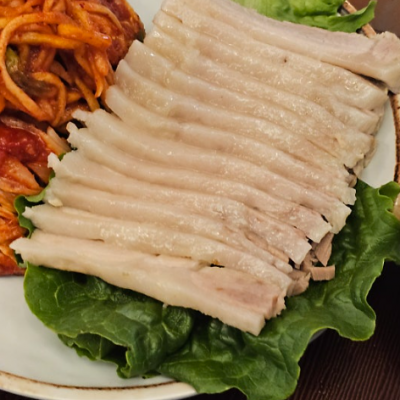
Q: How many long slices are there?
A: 13